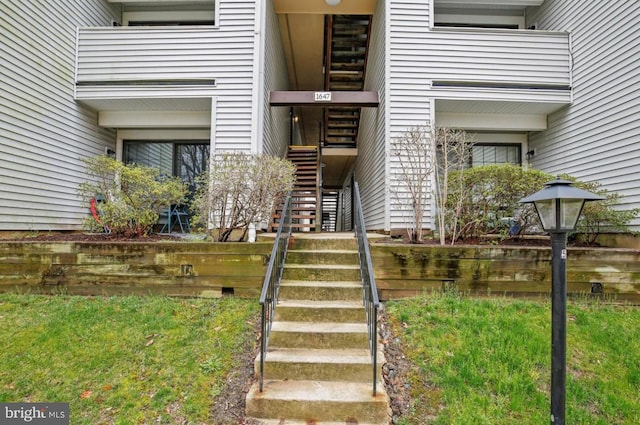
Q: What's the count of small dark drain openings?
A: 2